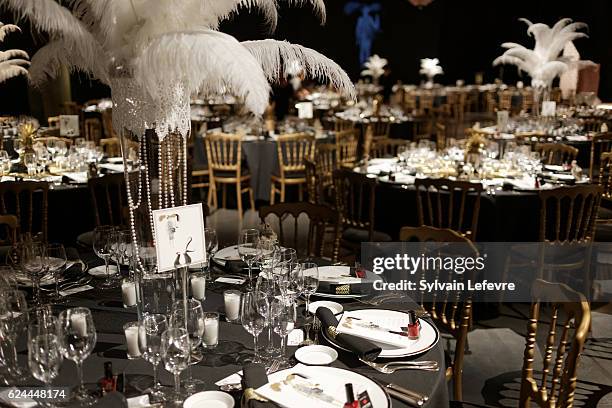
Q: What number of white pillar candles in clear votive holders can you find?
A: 6